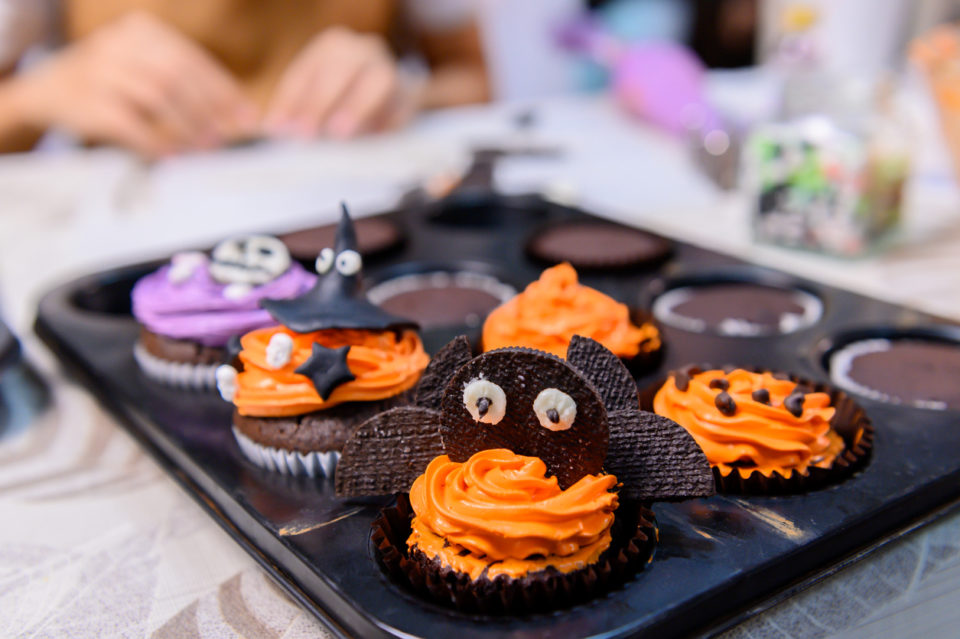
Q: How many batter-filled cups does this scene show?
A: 5